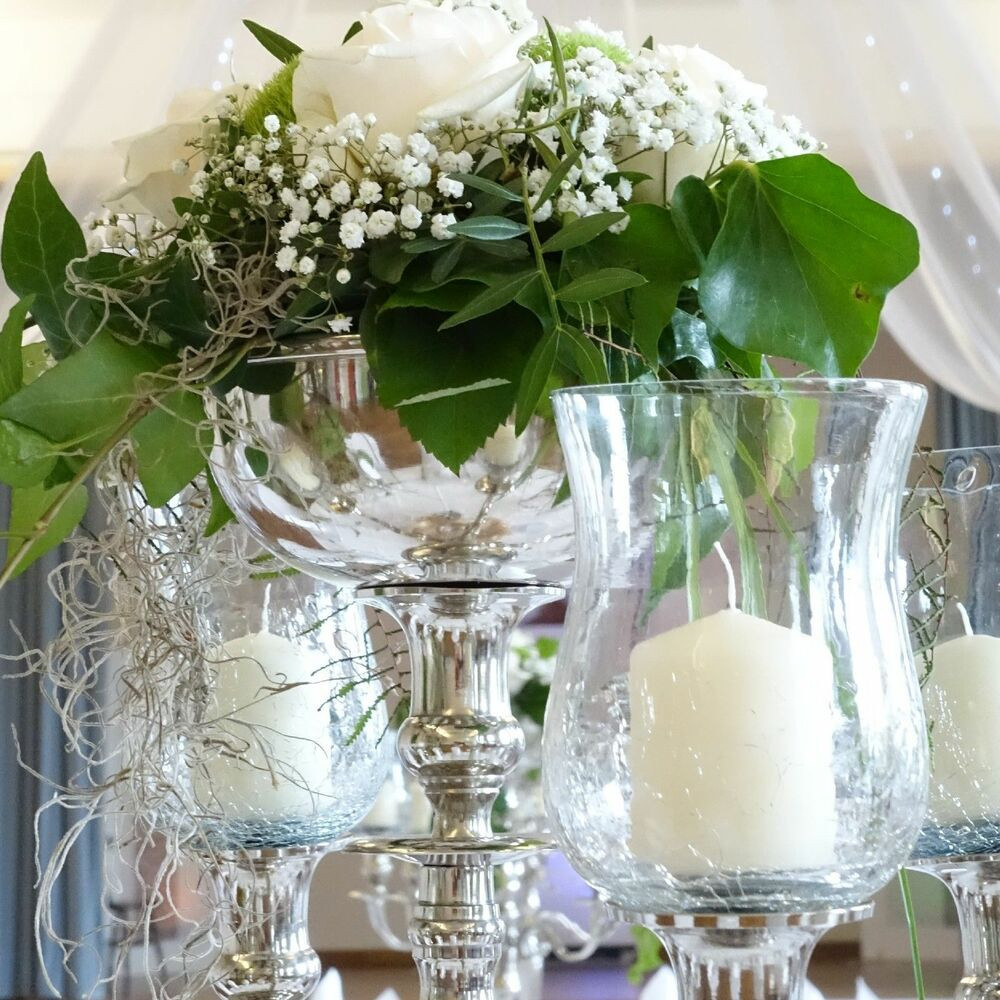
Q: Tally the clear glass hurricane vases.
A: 3